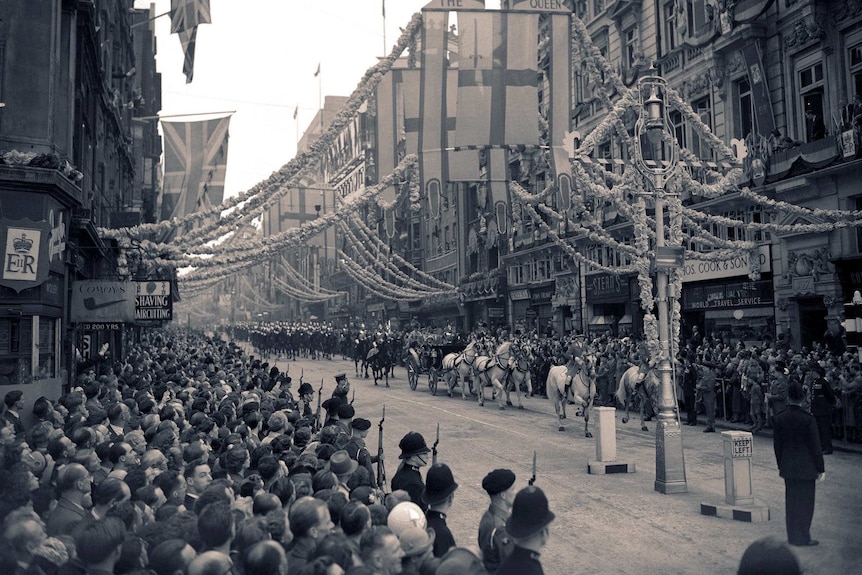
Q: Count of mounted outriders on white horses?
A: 2